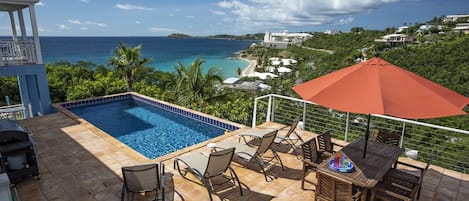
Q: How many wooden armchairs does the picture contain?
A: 6